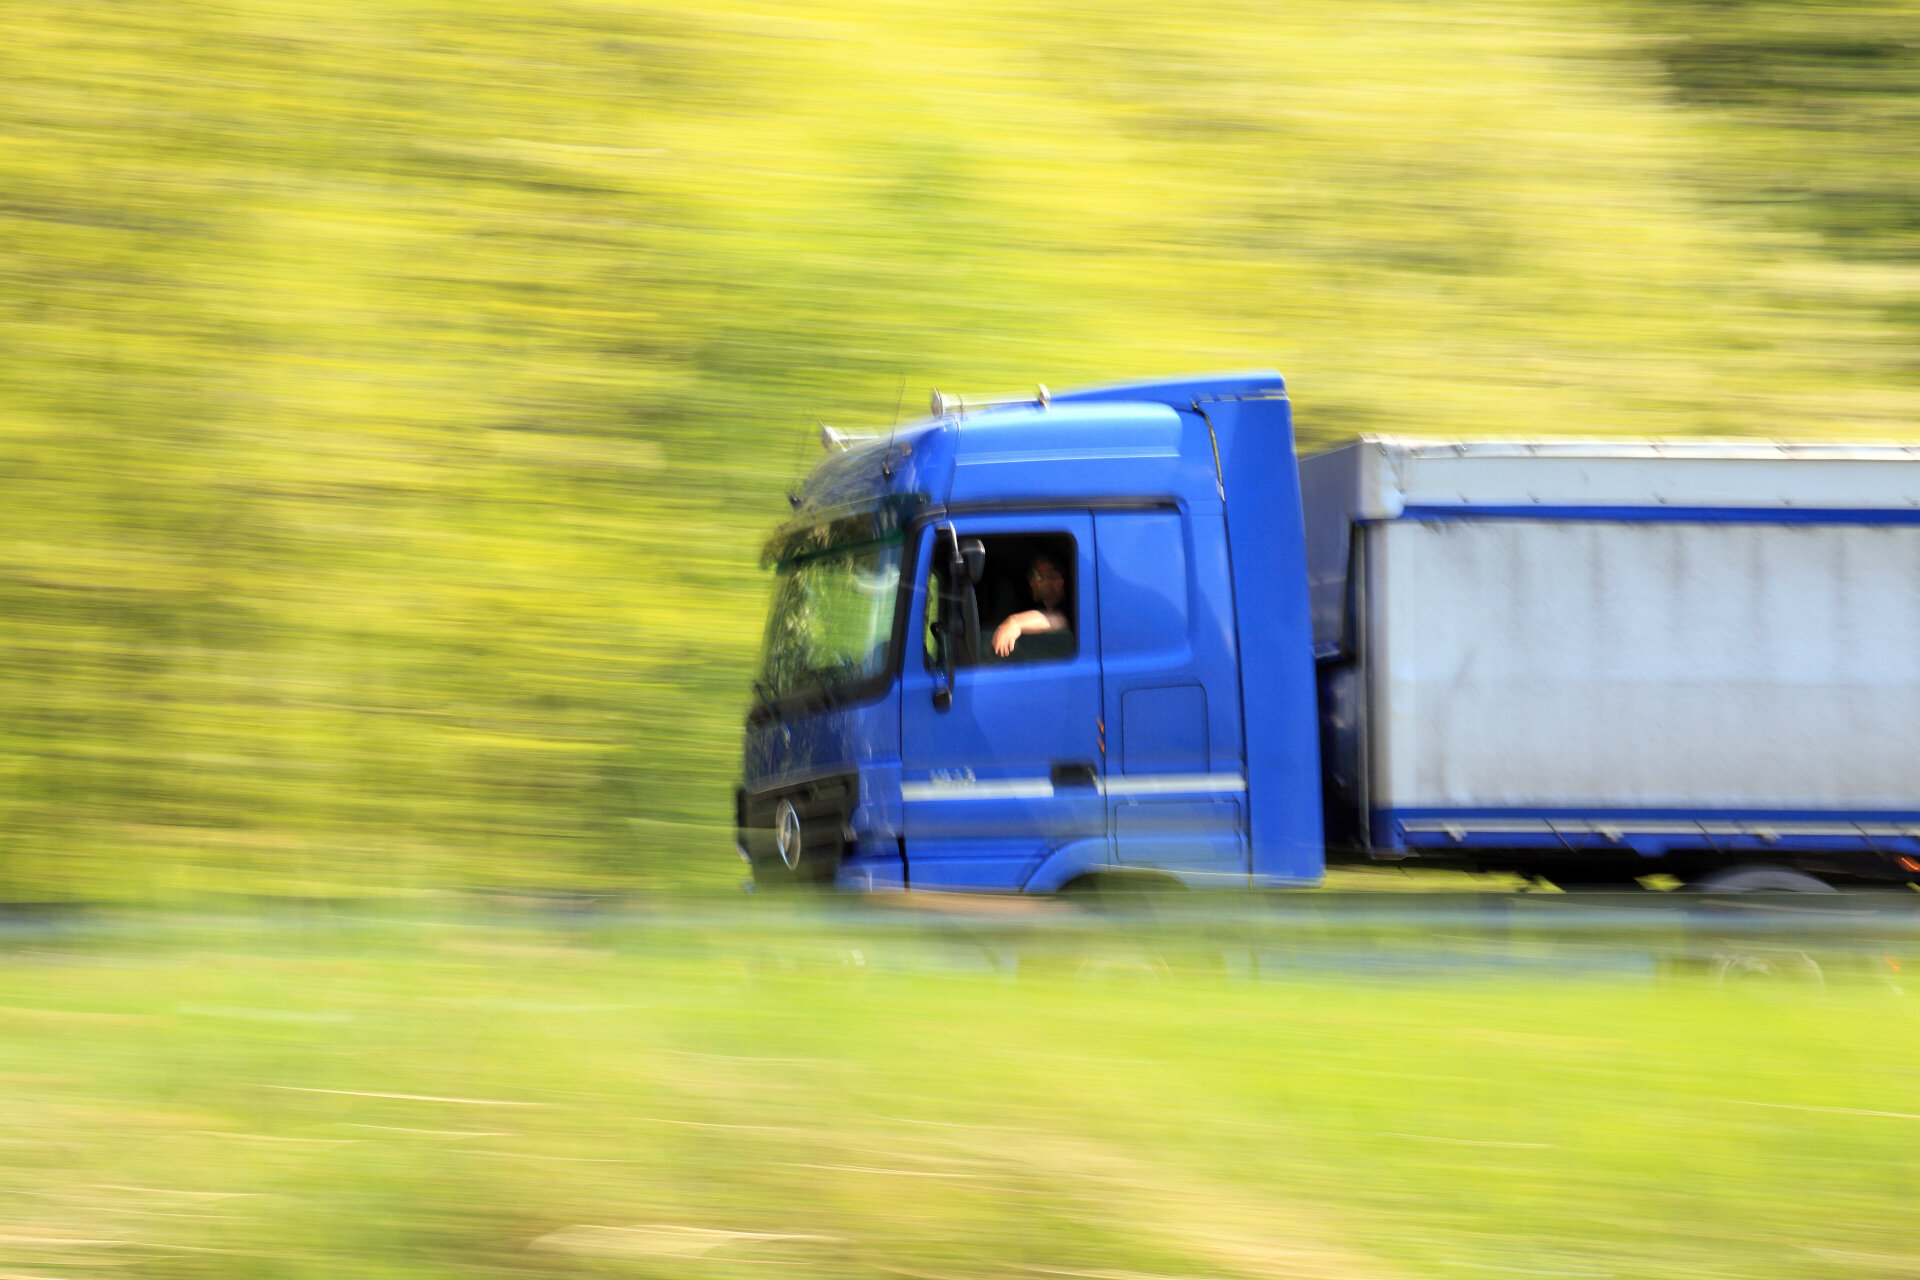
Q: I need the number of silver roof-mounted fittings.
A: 2